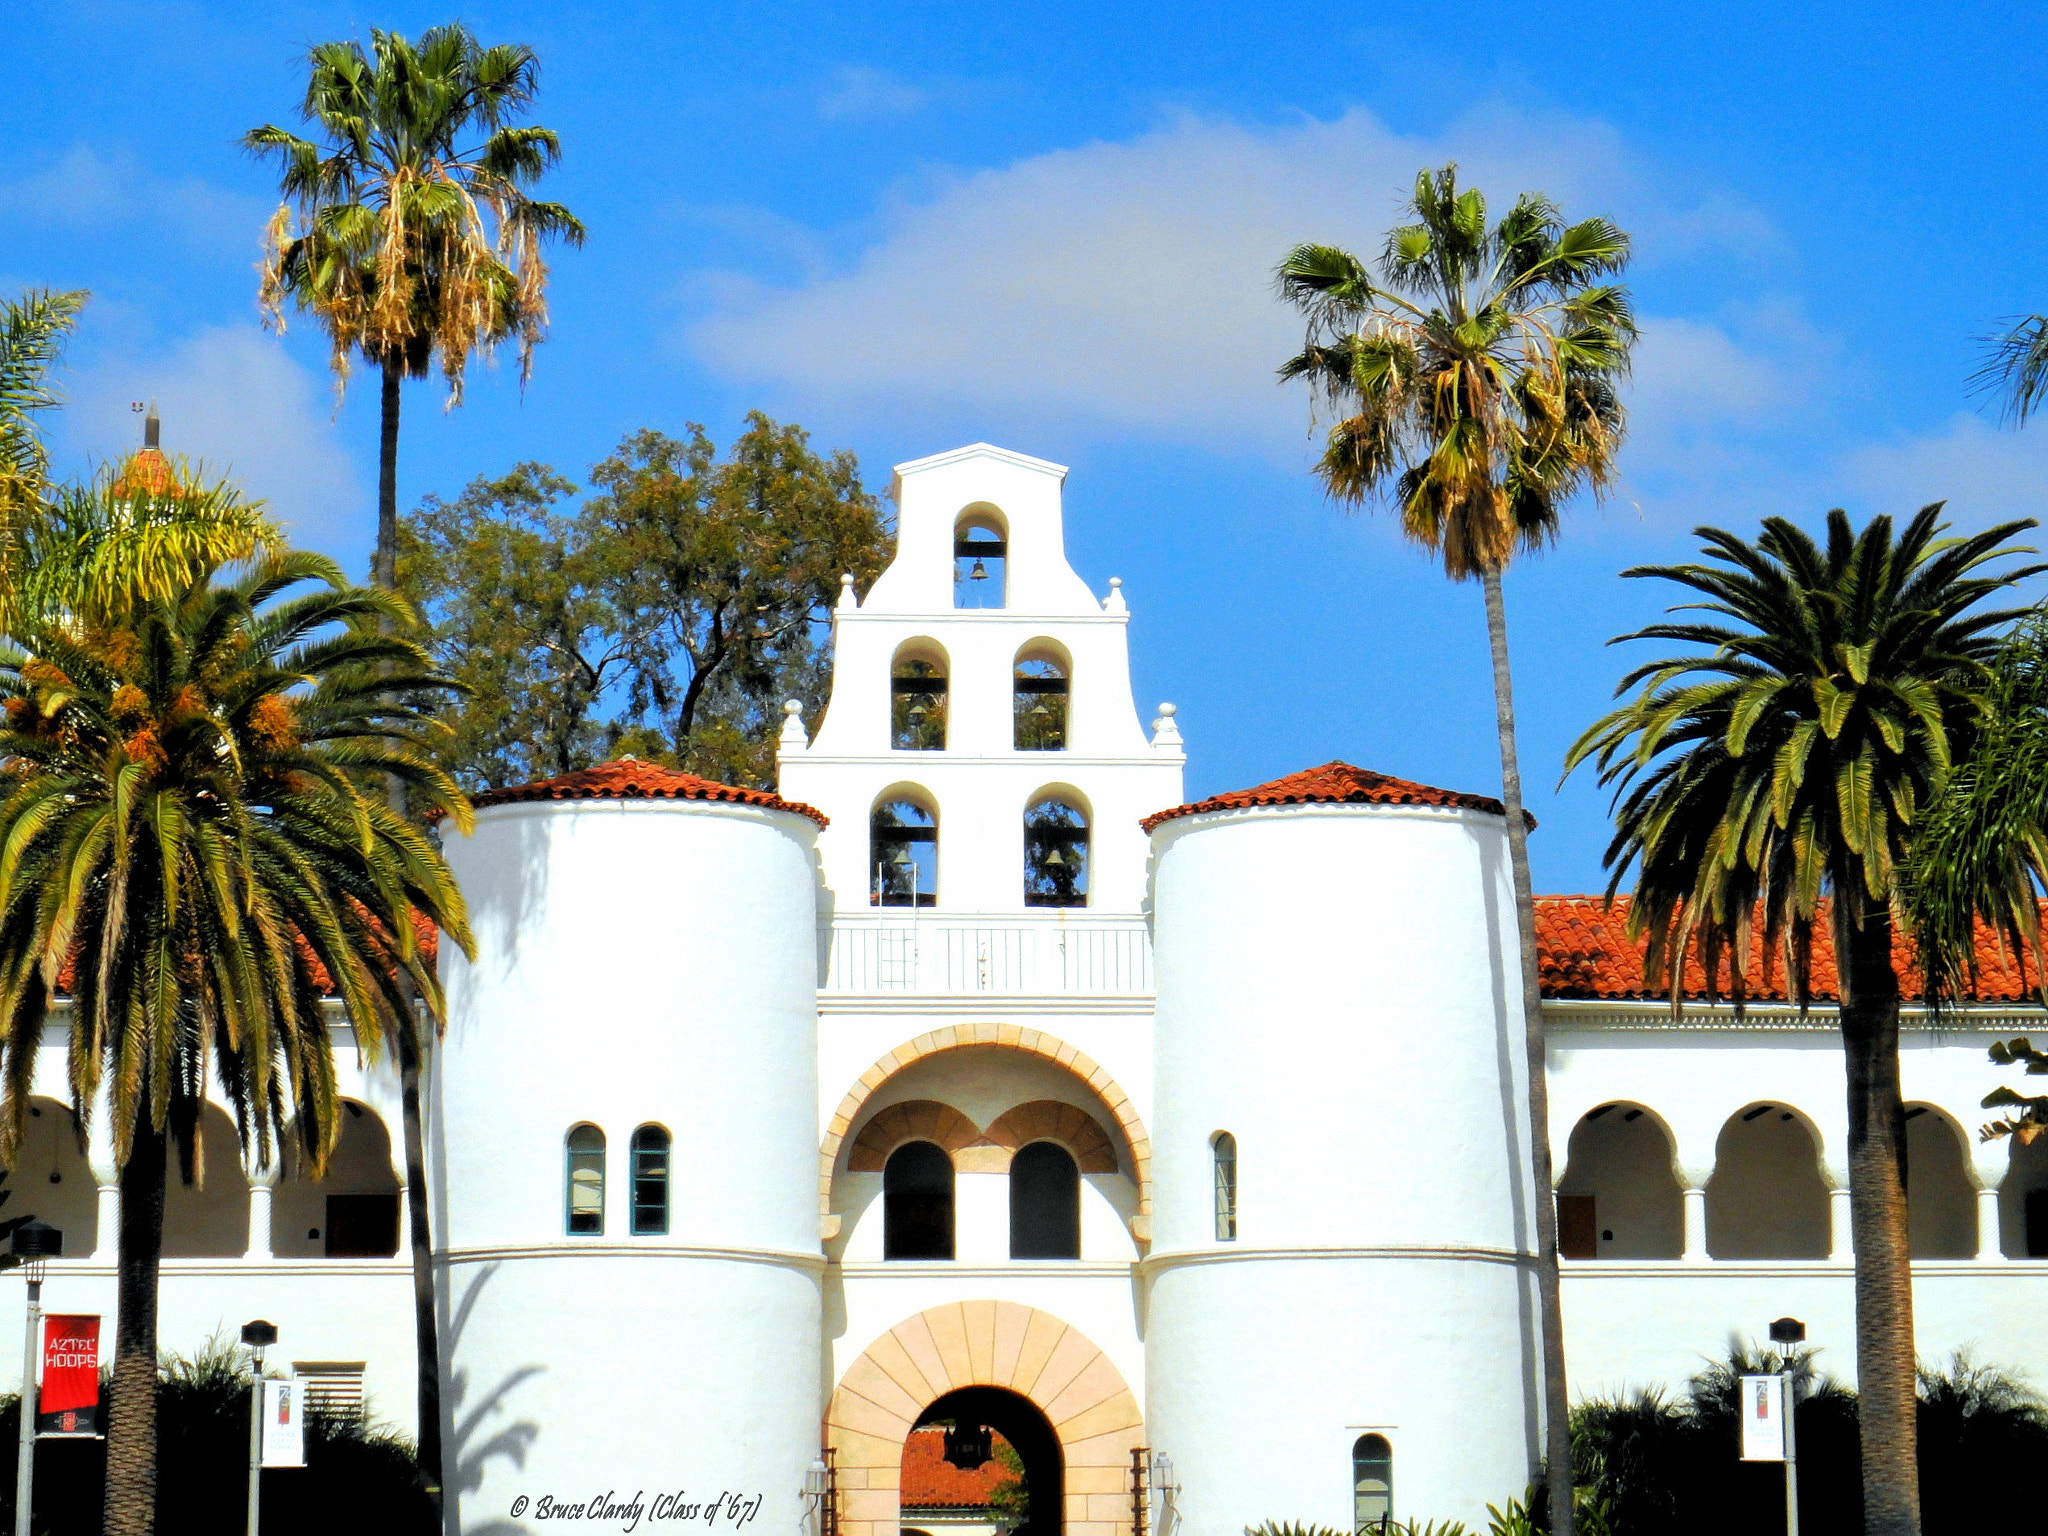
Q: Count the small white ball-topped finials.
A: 4